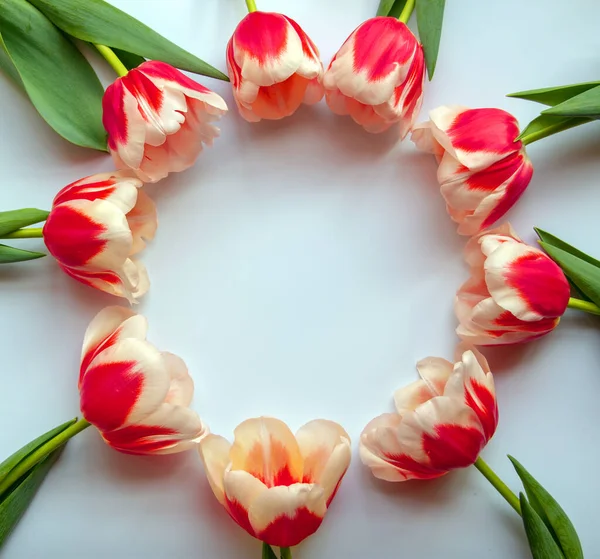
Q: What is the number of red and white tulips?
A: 9